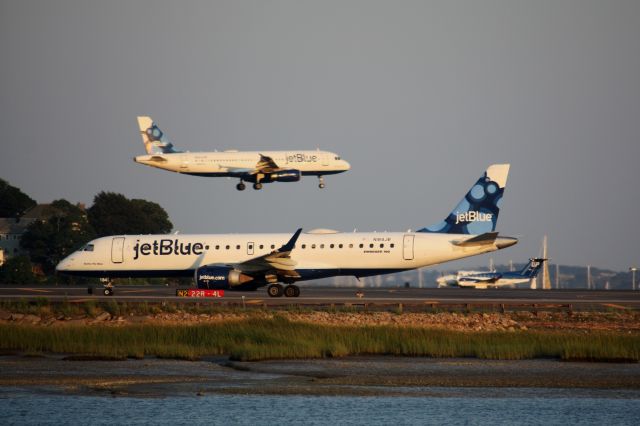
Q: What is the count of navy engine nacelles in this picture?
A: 2